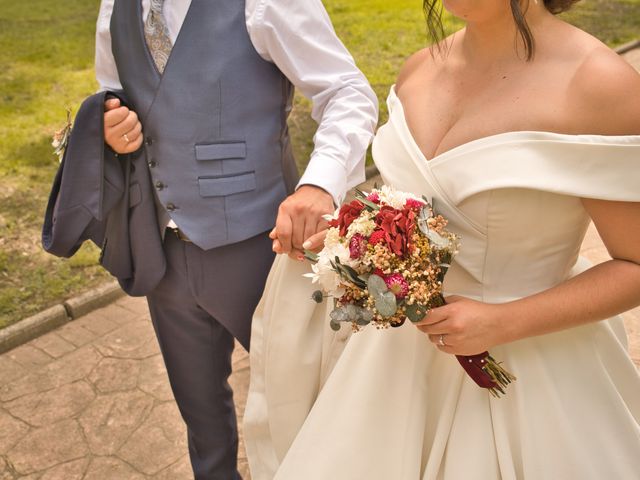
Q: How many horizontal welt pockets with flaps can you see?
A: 2